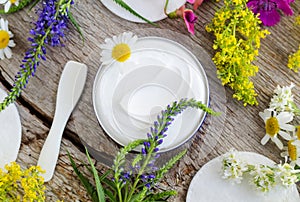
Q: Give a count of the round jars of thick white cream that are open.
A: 1